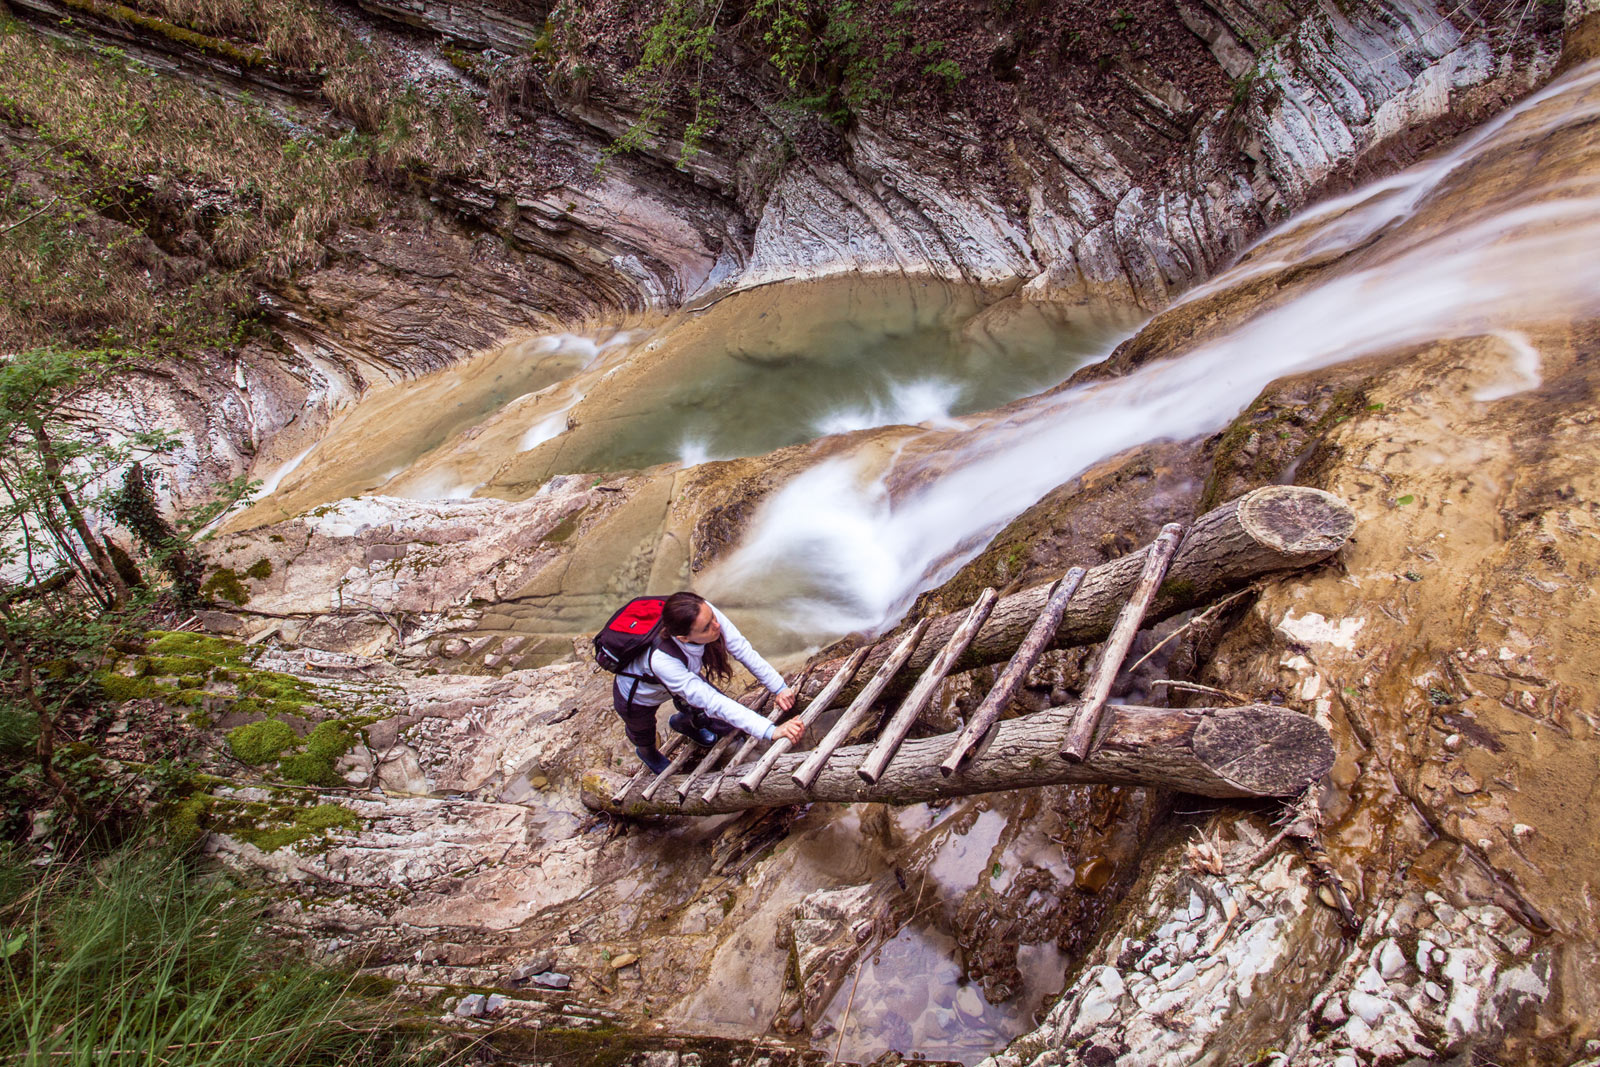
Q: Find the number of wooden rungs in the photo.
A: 9